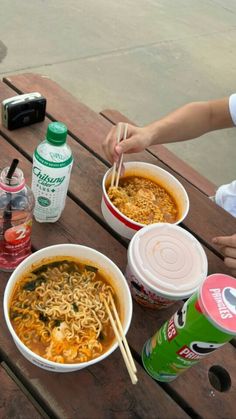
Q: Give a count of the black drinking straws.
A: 1